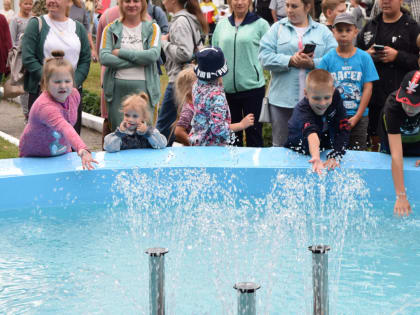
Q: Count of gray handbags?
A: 1